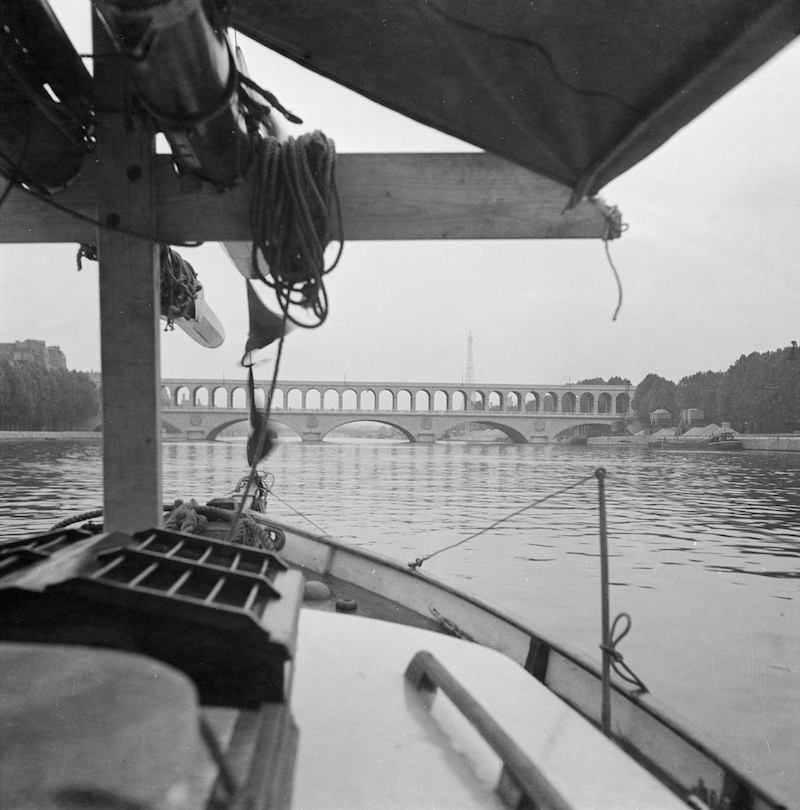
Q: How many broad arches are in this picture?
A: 5